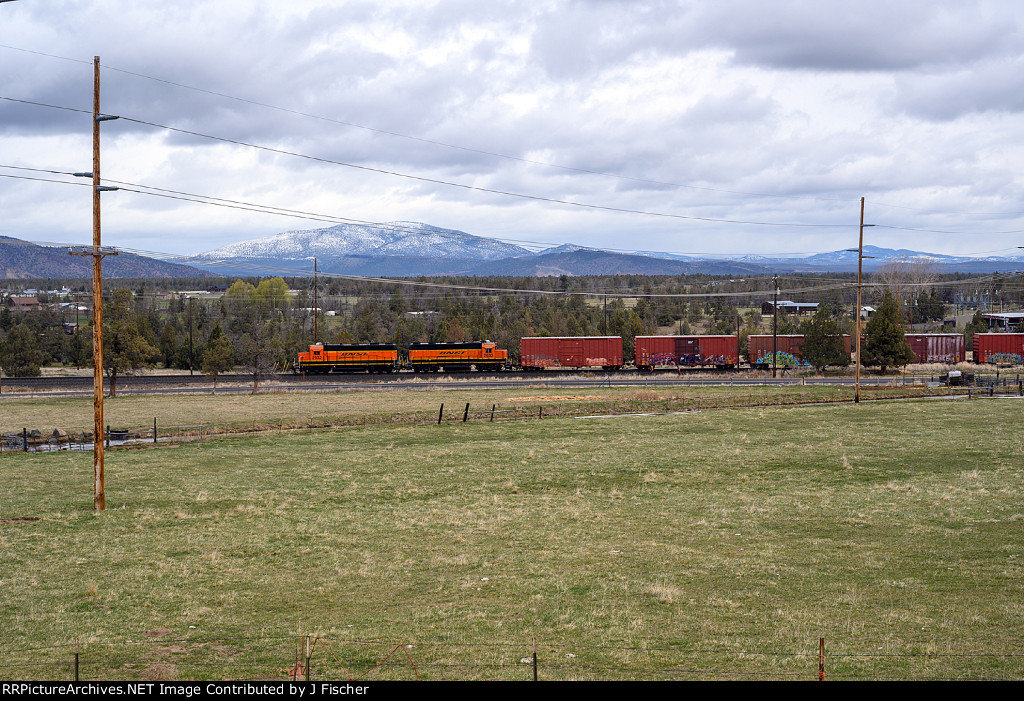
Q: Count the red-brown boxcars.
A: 5